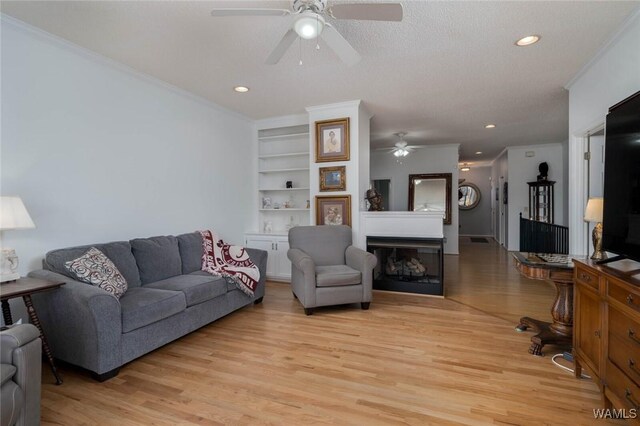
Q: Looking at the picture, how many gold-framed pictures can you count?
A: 3